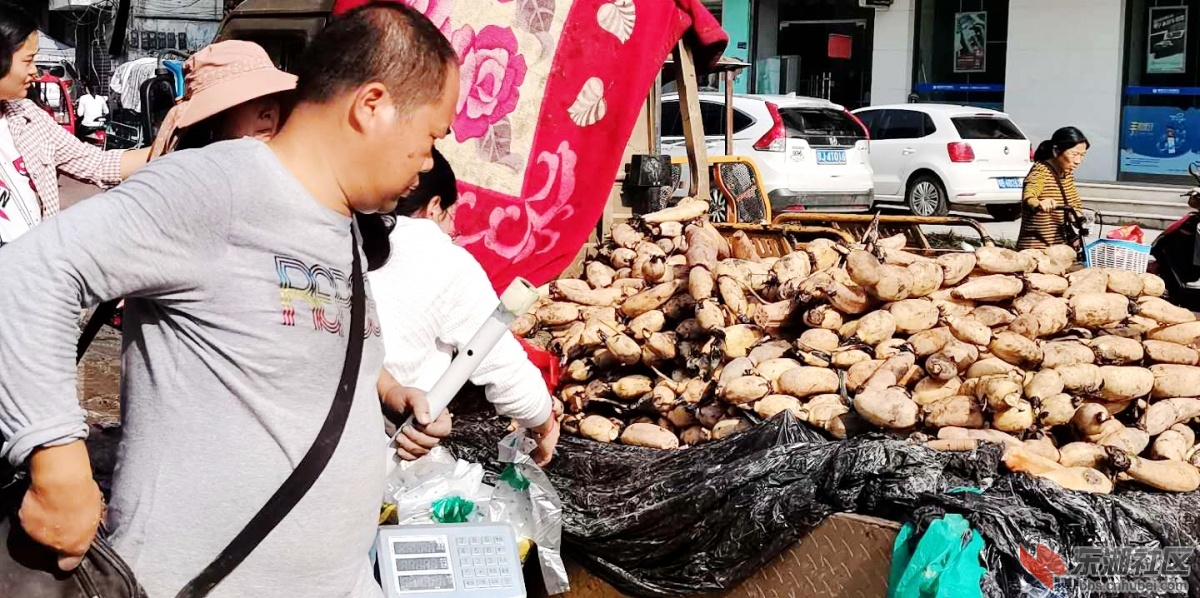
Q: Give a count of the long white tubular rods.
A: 1